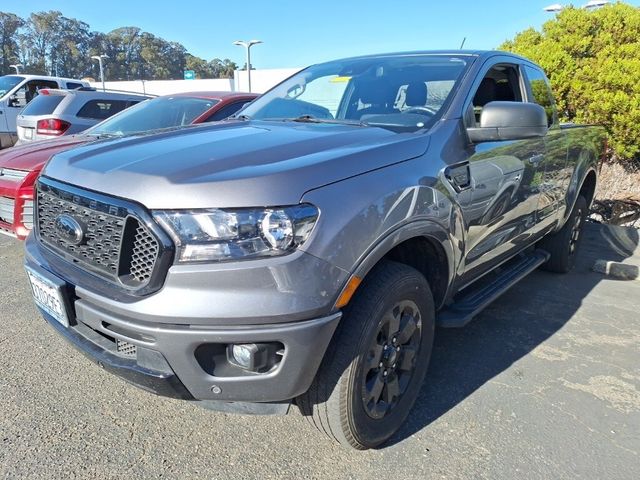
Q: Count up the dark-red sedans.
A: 1